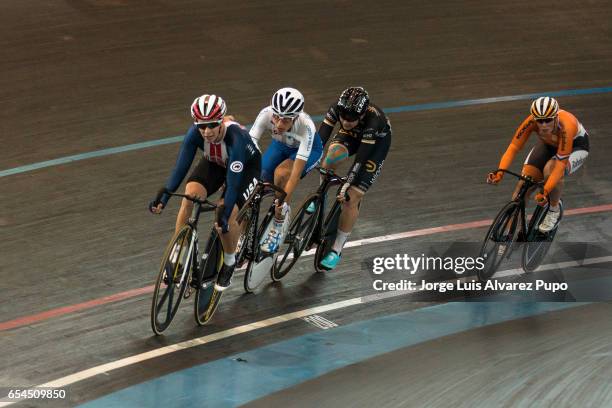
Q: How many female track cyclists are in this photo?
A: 4